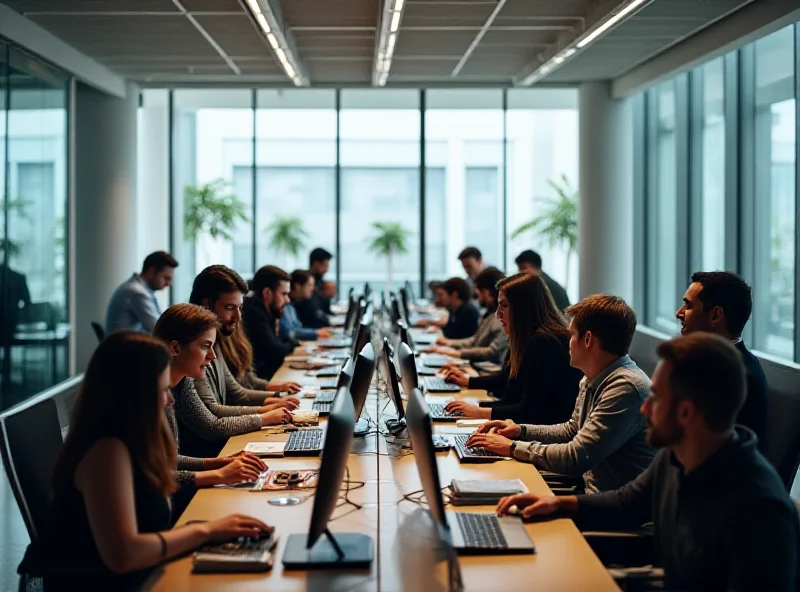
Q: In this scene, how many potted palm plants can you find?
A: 4